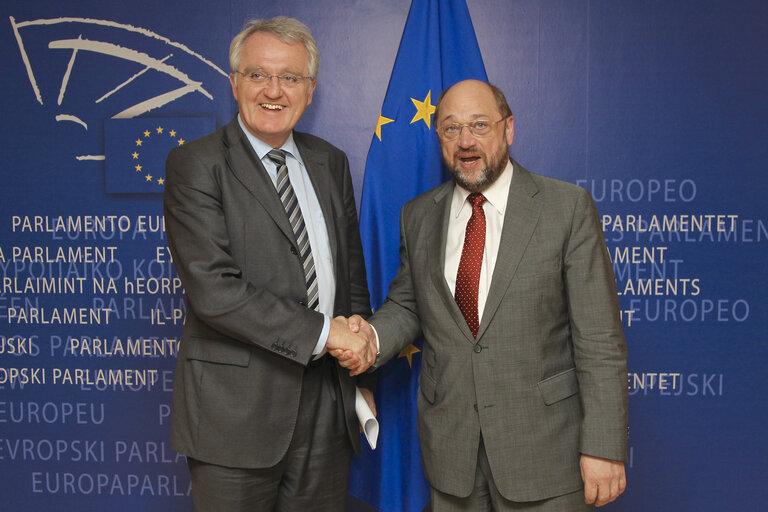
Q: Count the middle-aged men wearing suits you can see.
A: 2